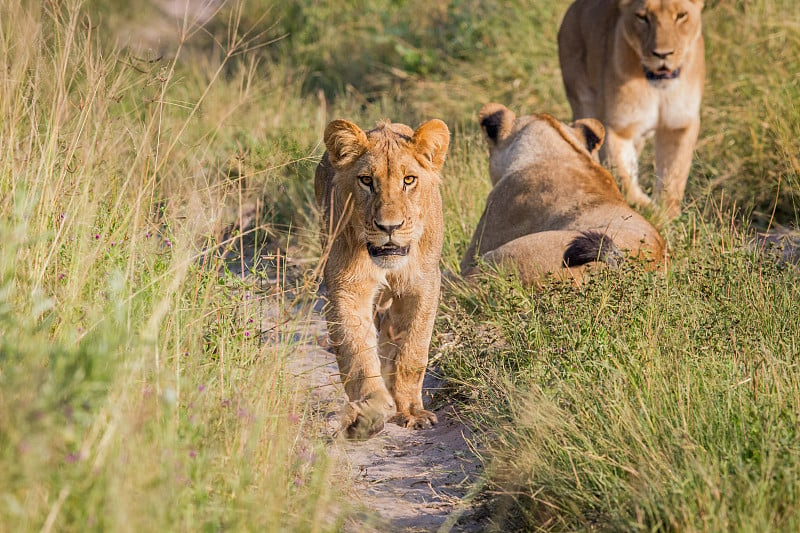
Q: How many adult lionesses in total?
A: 2